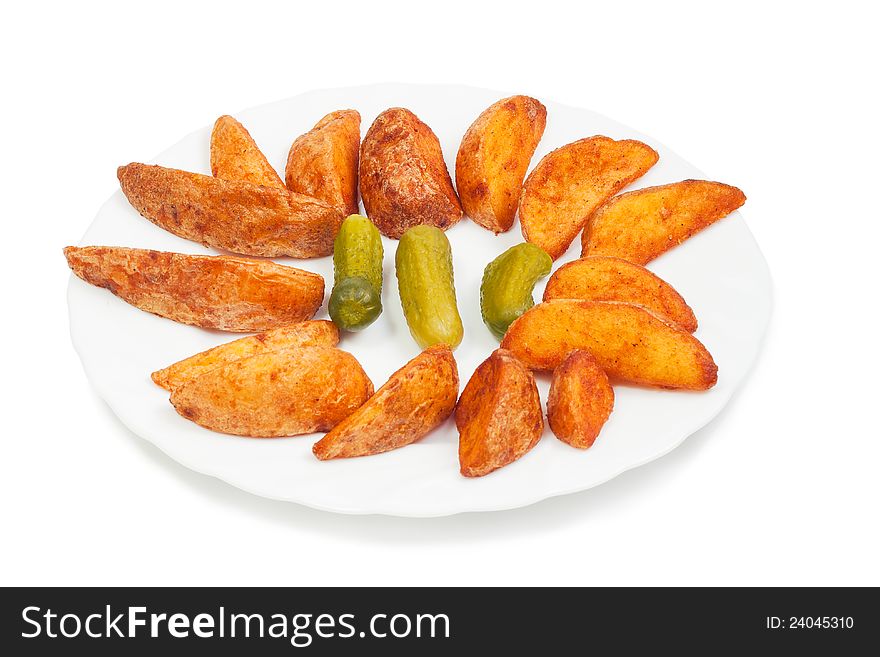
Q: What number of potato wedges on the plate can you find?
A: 15